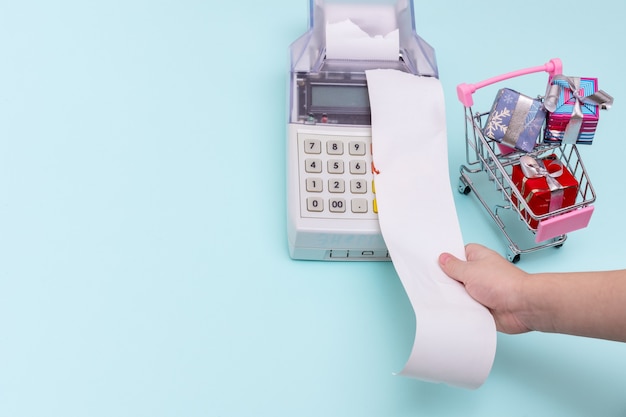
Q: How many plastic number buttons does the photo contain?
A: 11